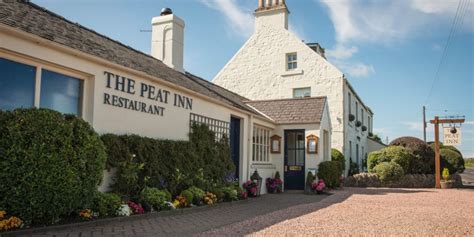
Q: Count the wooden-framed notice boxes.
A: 2